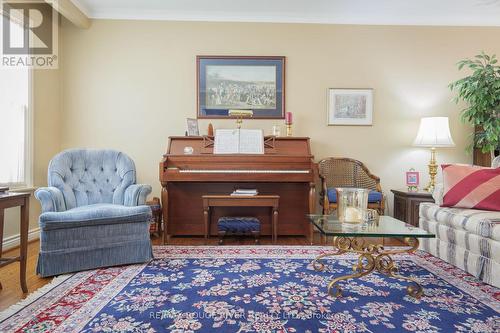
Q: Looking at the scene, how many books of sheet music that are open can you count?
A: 1